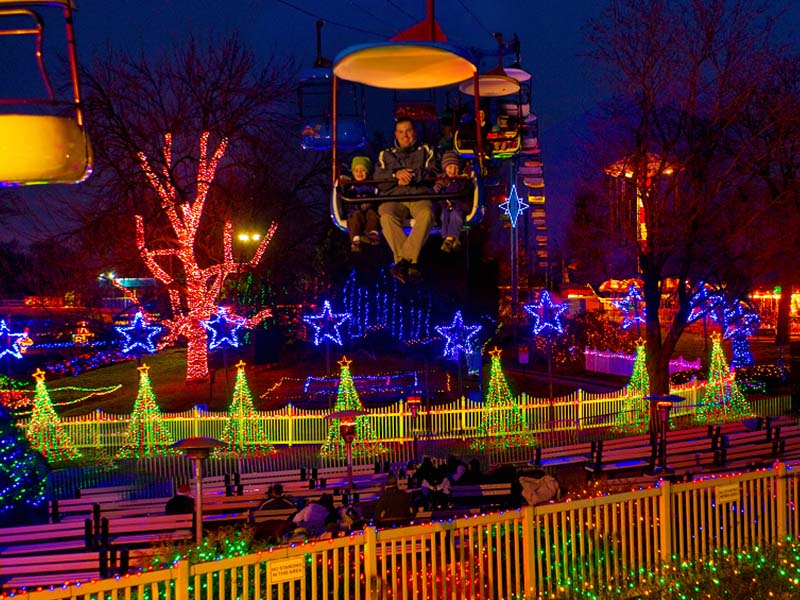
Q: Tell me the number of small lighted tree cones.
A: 7